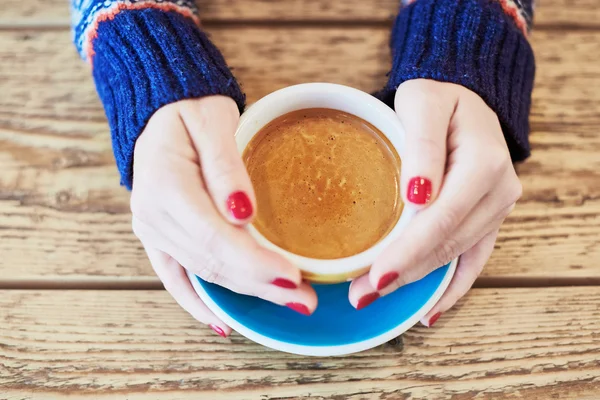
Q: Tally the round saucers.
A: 1